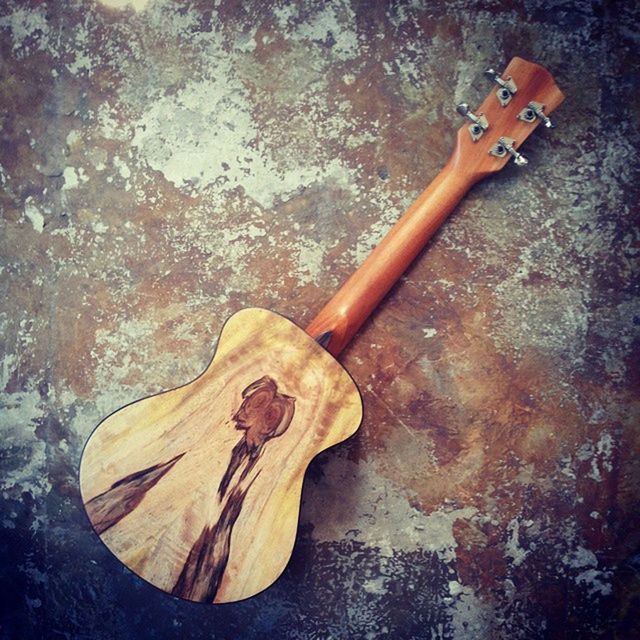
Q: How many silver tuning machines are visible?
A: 4